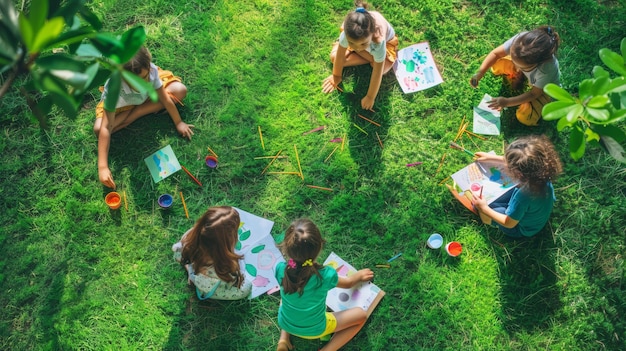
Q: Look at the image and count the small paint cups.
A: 5